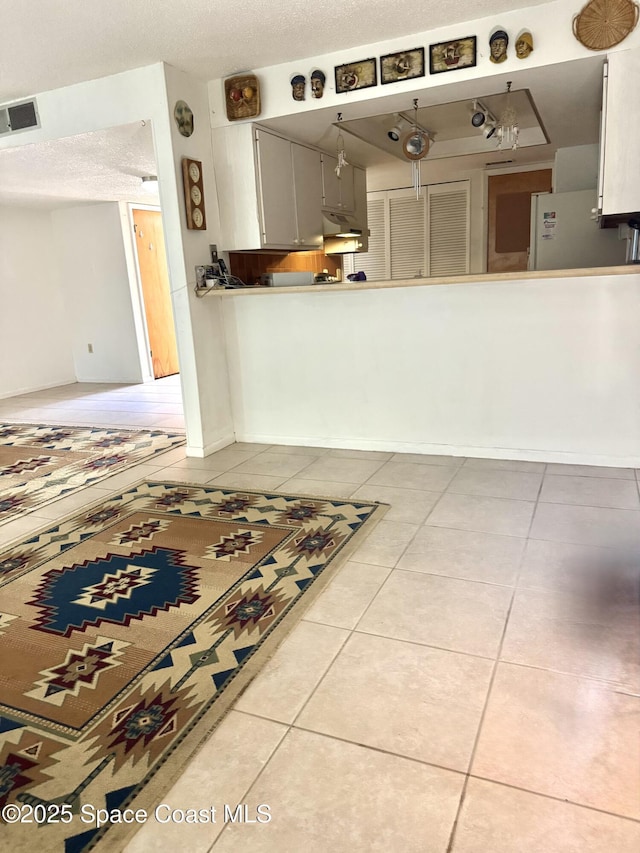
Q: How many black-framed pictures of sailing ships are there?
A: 3